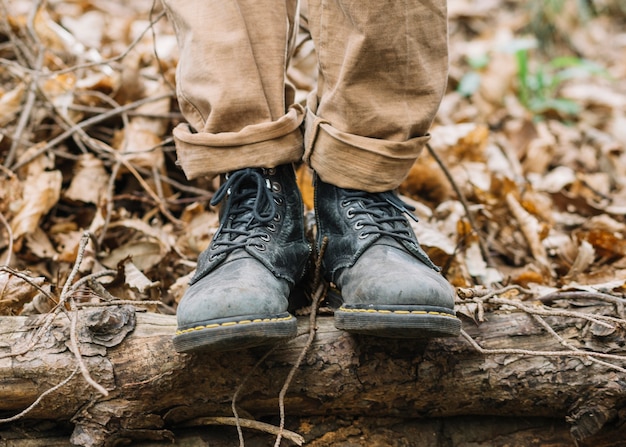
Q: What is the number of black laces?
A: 2